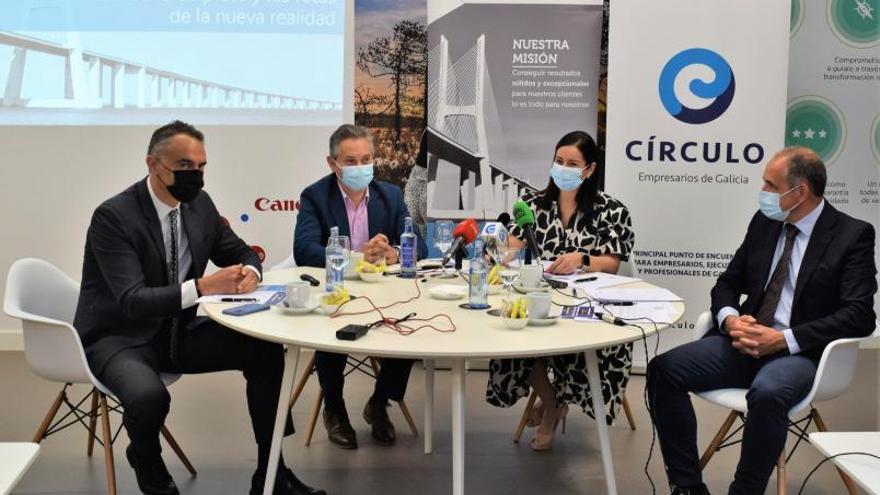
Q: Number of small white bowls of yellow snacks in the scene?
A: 4